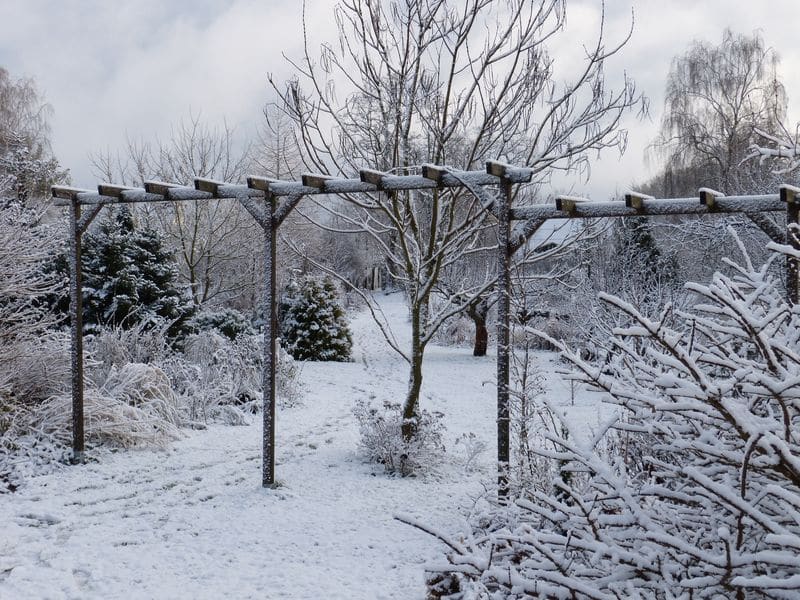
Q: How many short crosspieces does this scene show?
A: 13